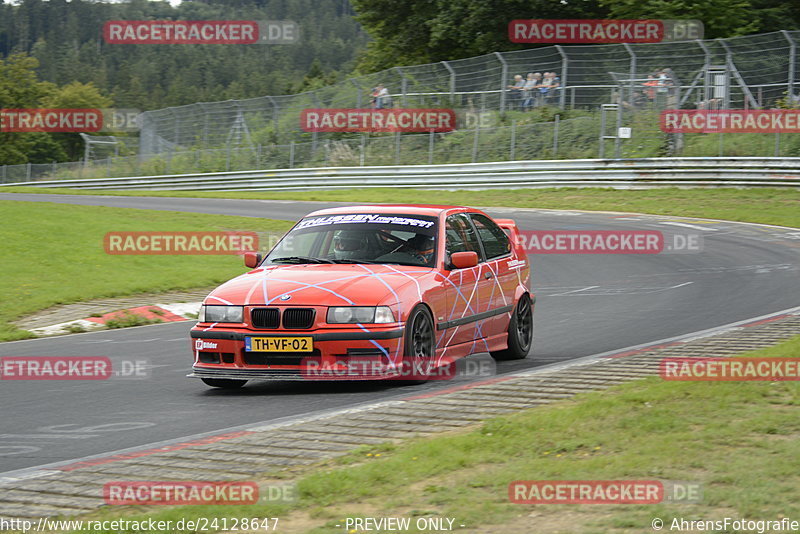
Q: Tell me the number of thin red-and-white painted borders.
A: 2